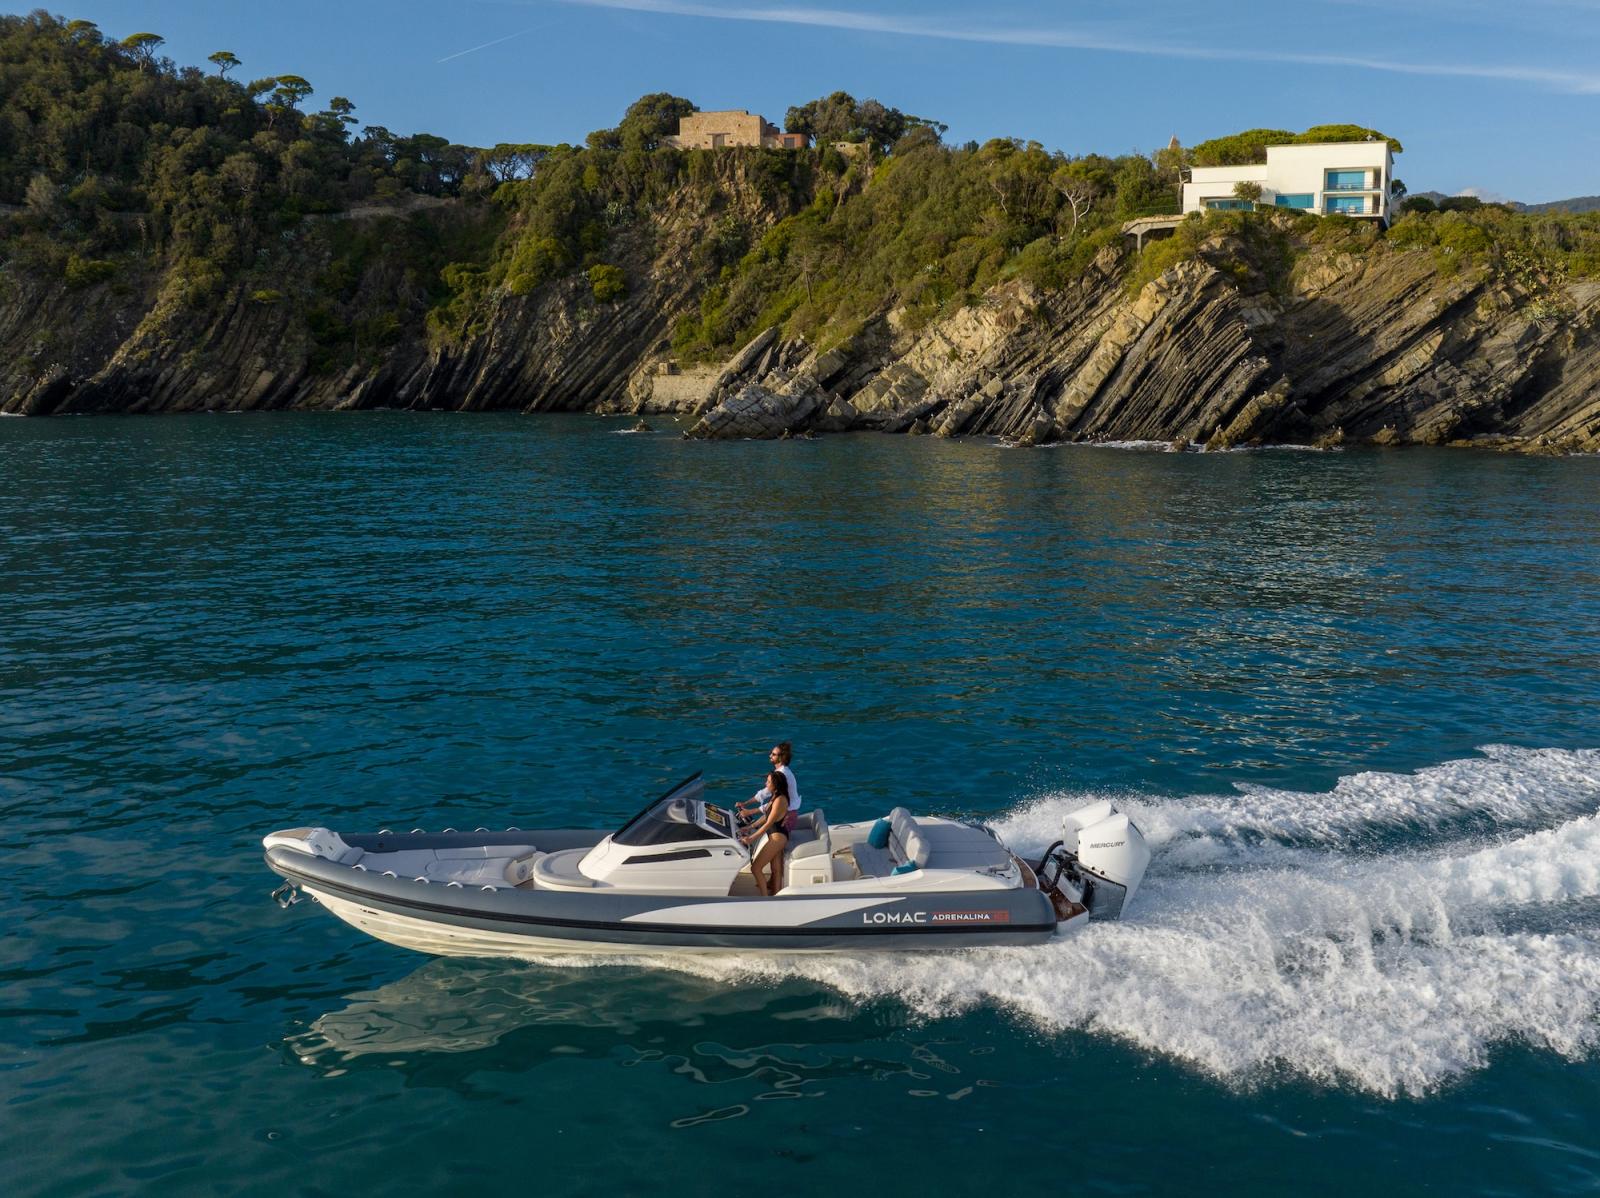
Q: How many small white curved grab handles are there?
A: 10